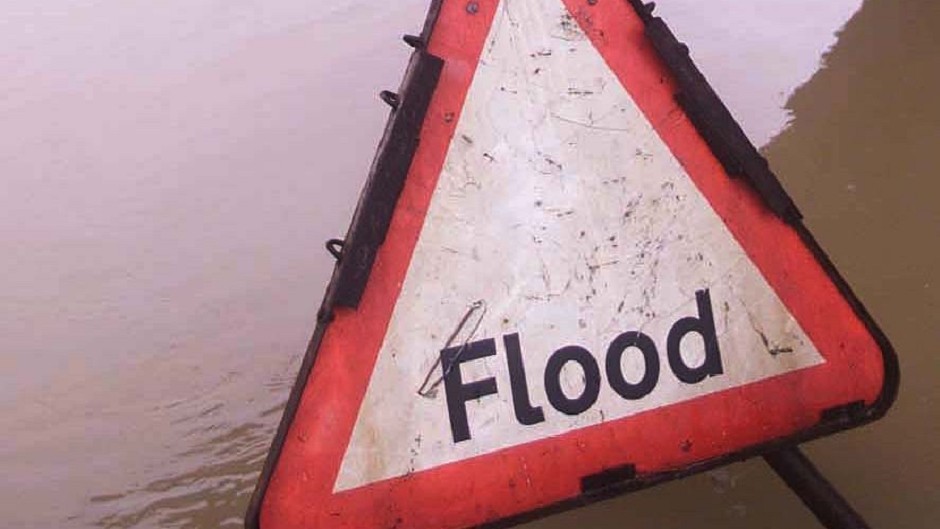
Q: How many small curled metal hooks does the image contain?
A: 3